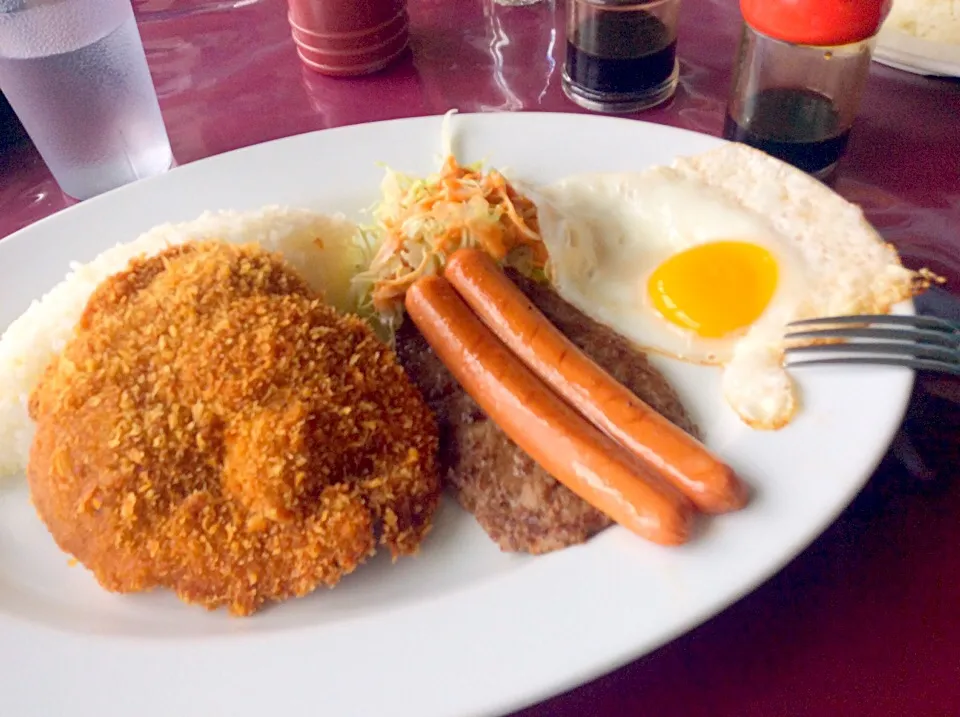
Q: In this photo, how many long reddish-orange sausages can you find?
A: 2